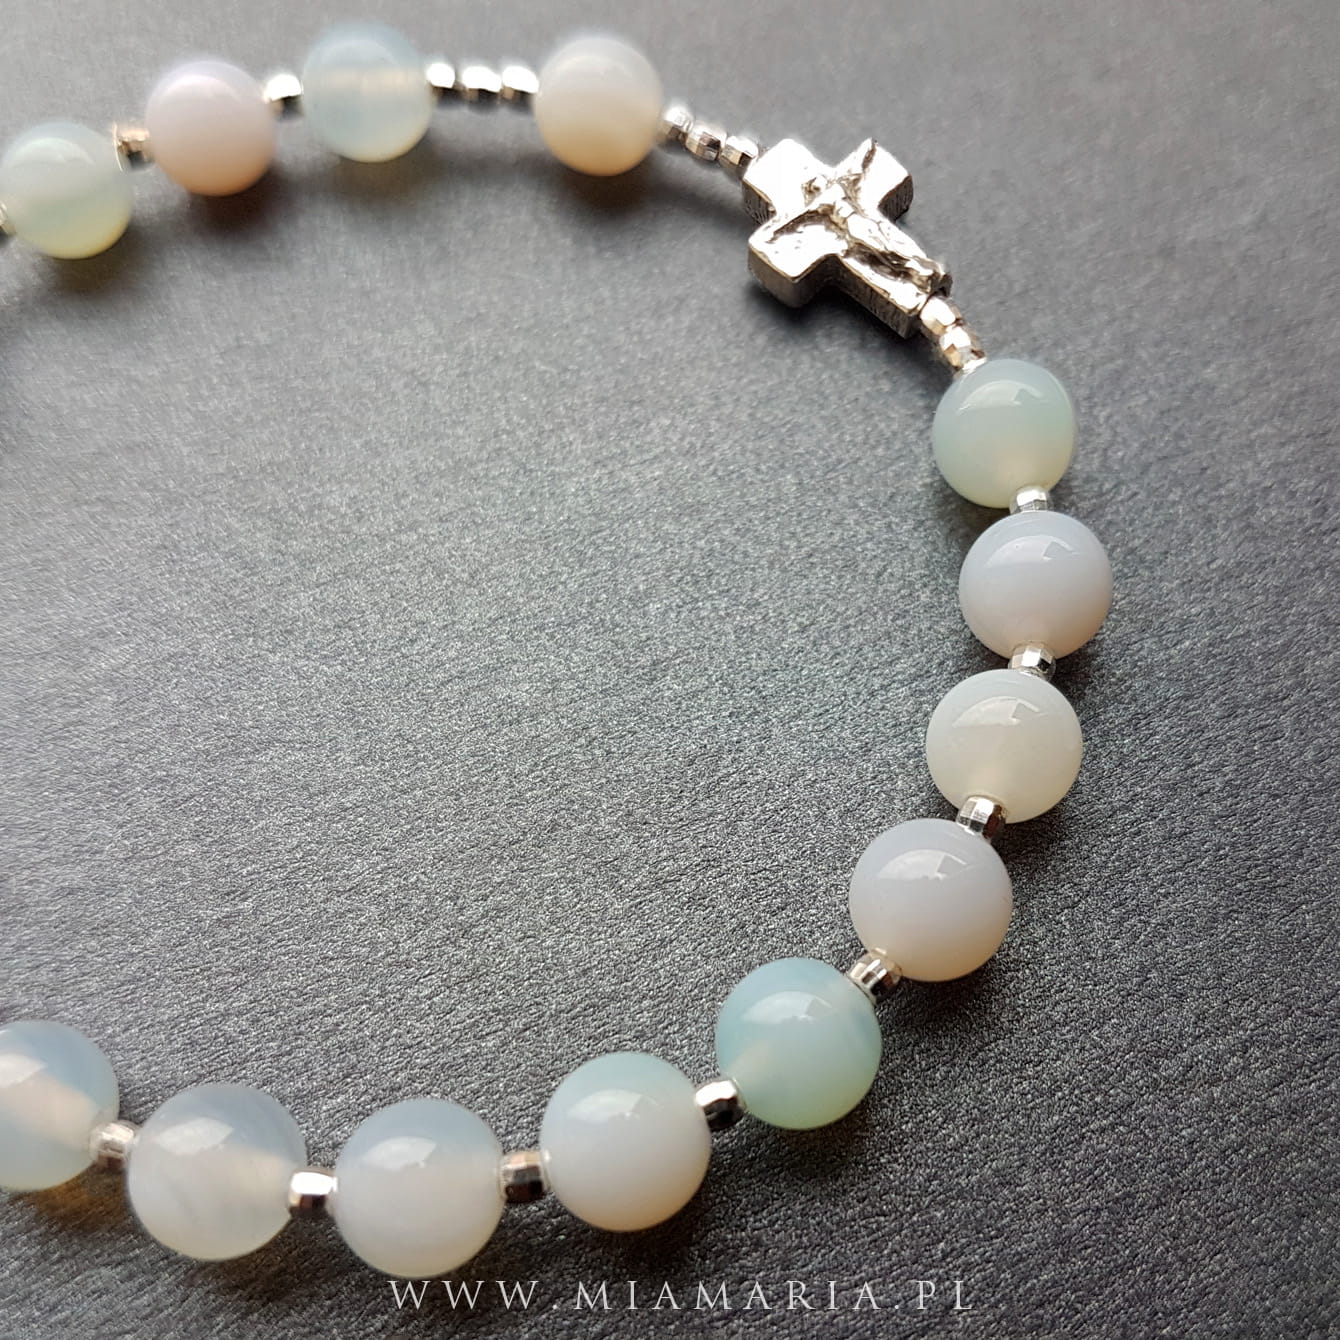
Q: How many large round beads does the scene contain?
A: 13